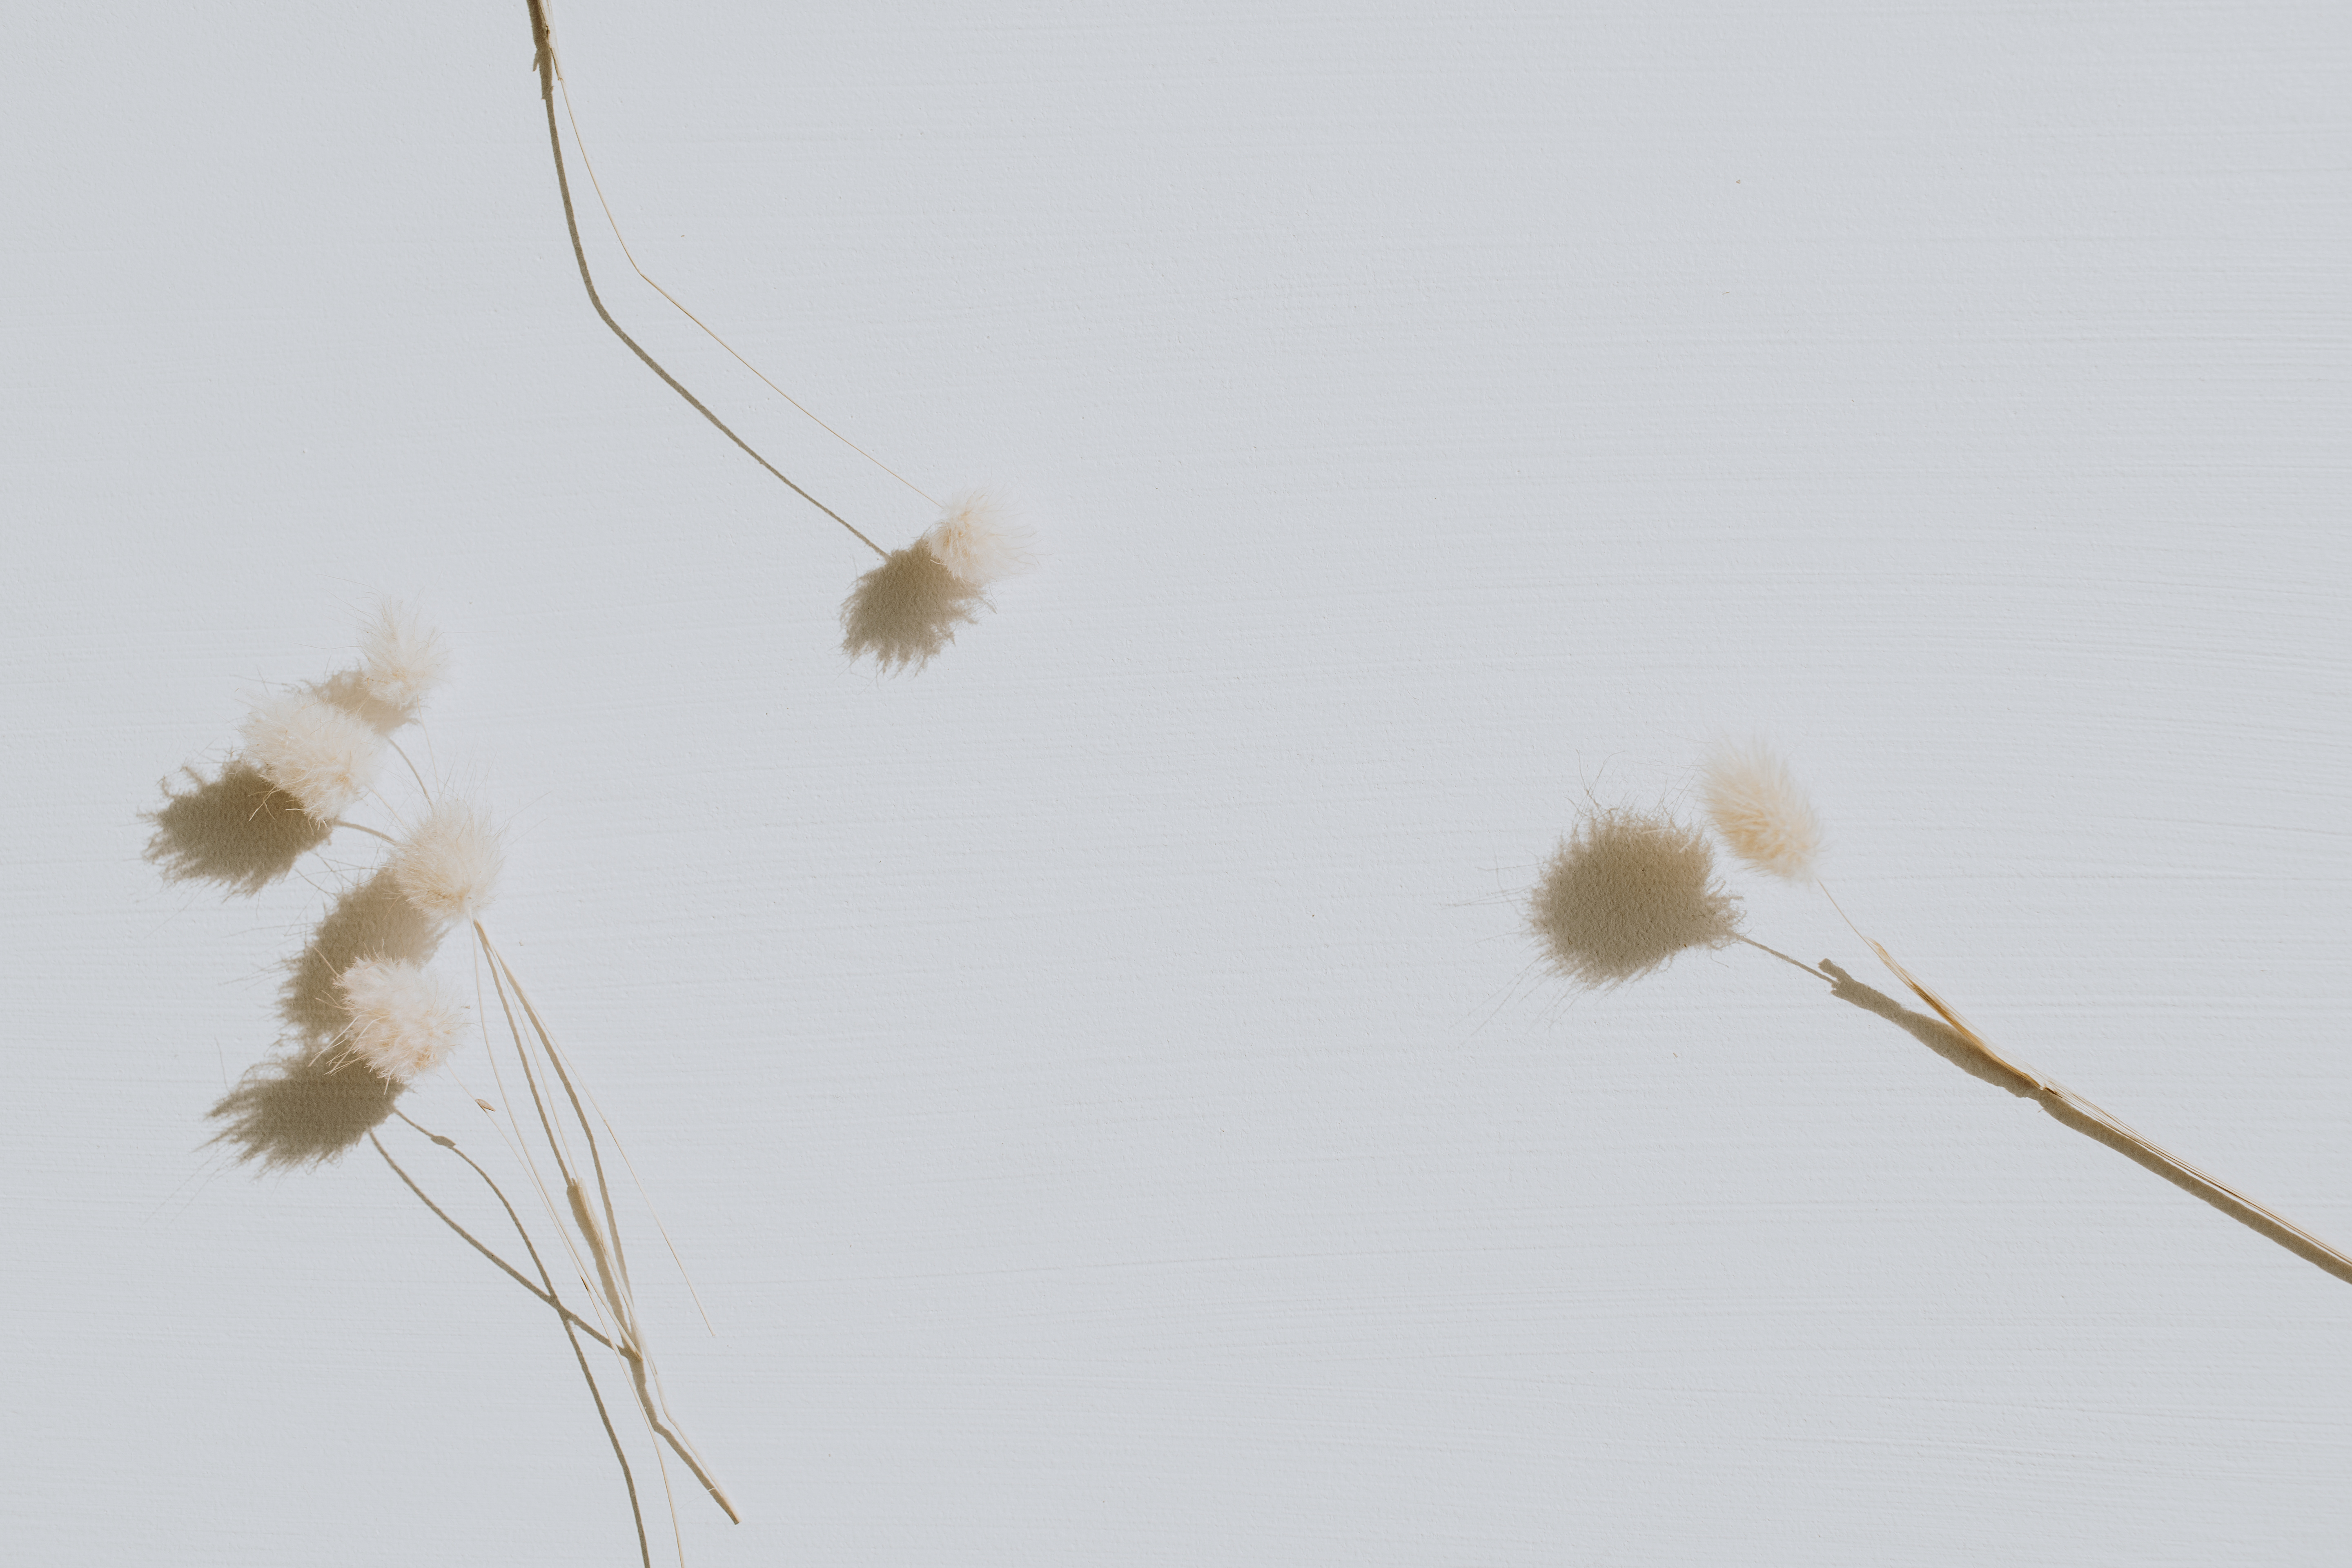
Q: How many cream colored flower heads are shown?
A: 6